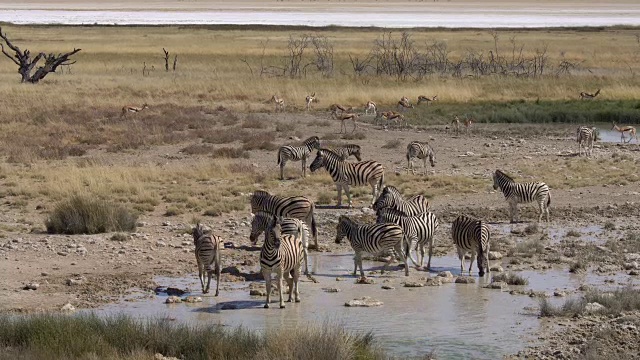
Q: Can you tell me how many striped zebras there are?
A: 14